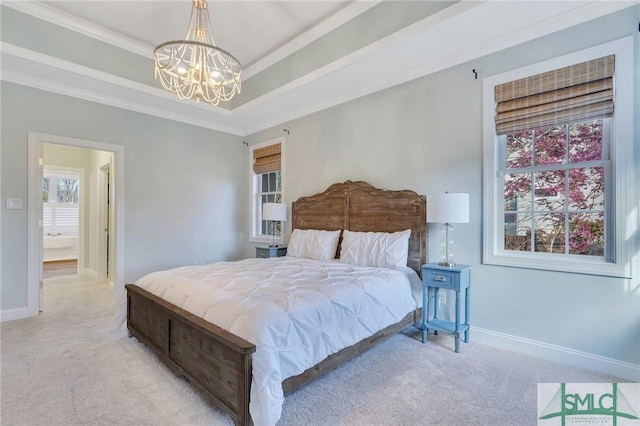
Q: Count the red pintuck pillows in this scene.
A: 0